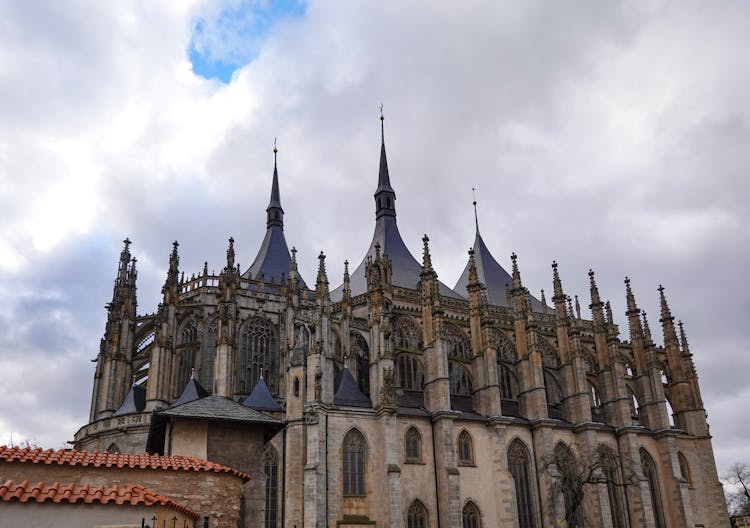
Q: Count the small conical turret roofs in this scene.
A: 4